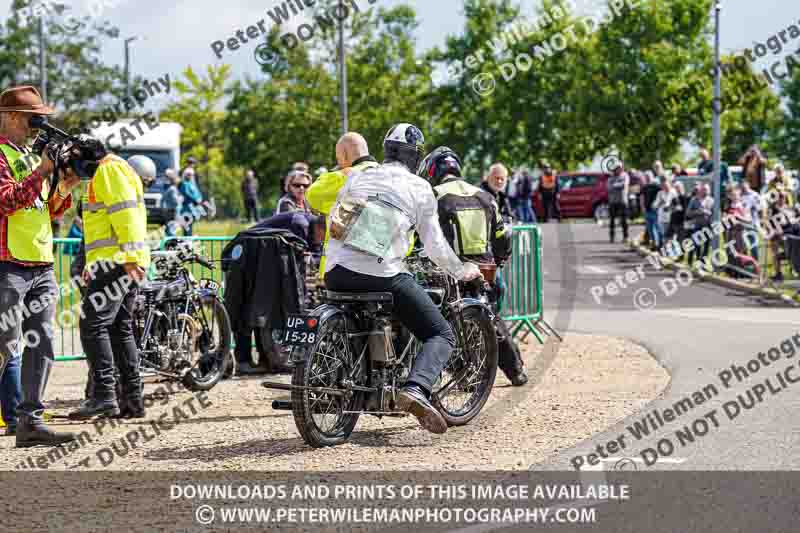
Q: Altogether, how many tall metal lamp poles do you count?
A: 4